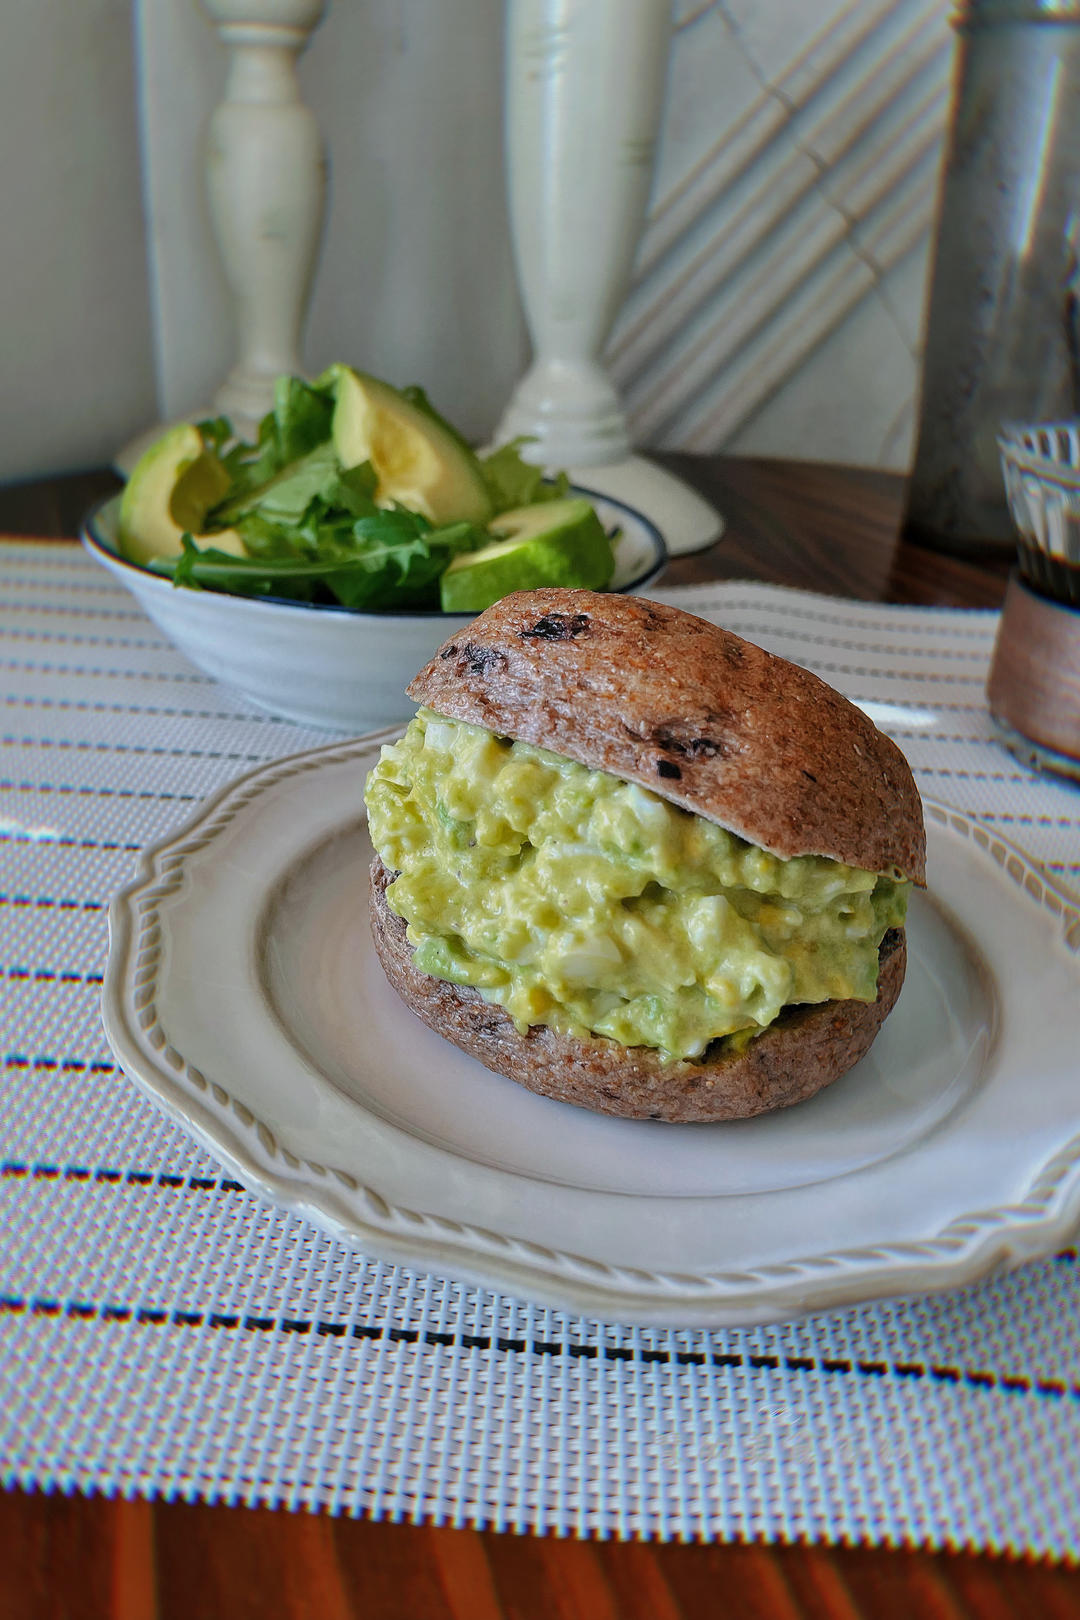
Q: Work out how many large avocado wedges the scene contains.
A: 3